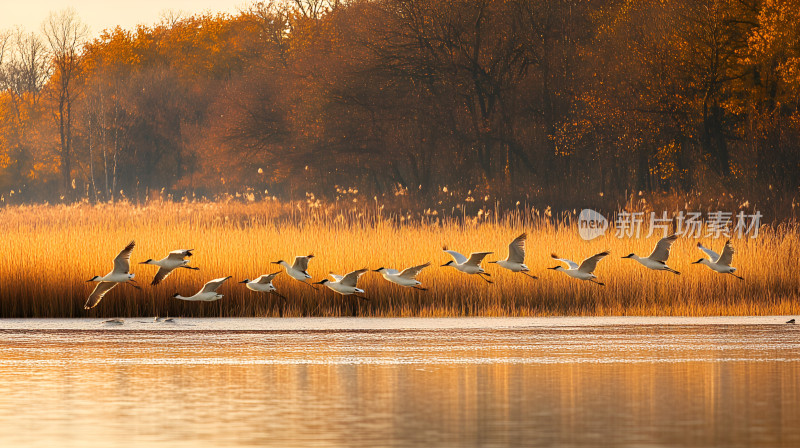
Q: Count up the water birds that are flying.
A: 12